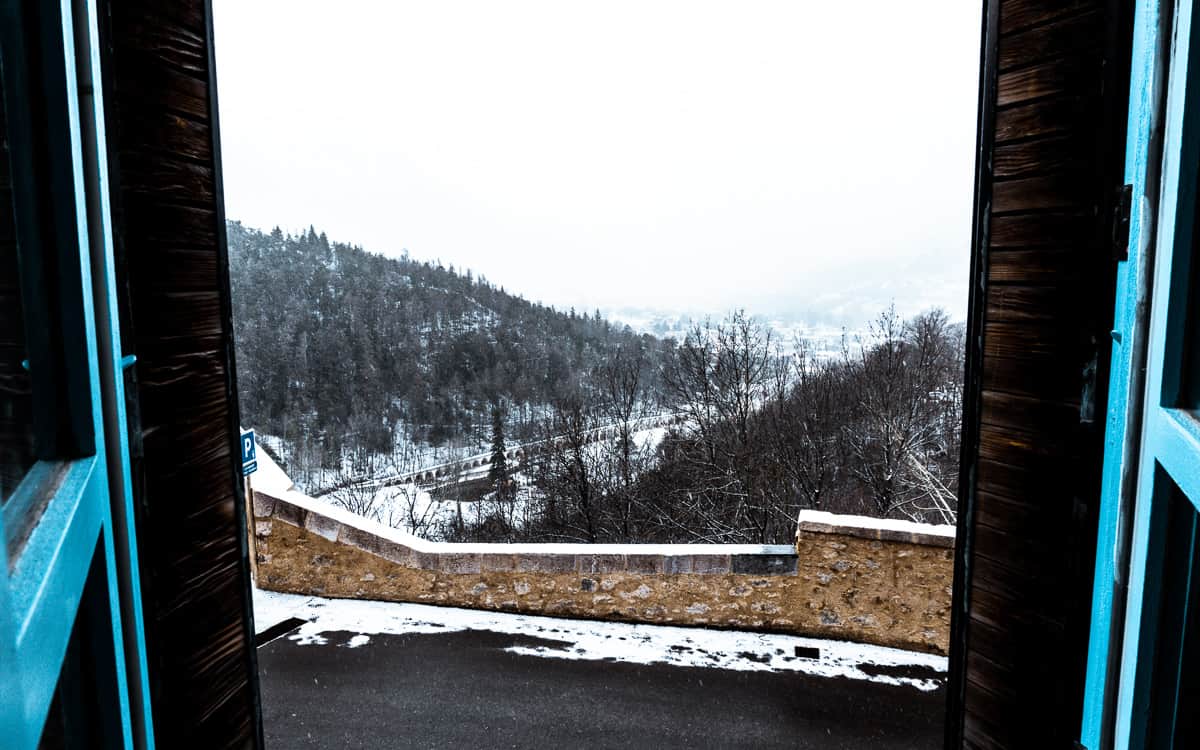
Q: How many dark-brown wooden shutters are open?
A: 2